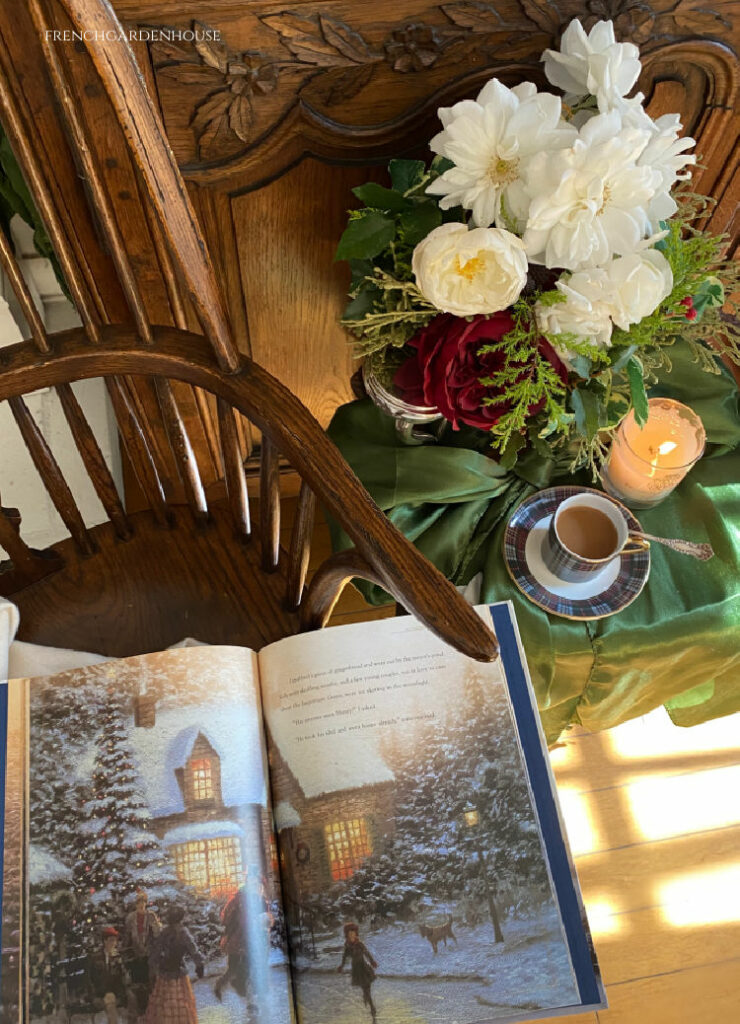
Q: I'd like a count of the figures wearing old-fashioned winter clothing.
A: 5